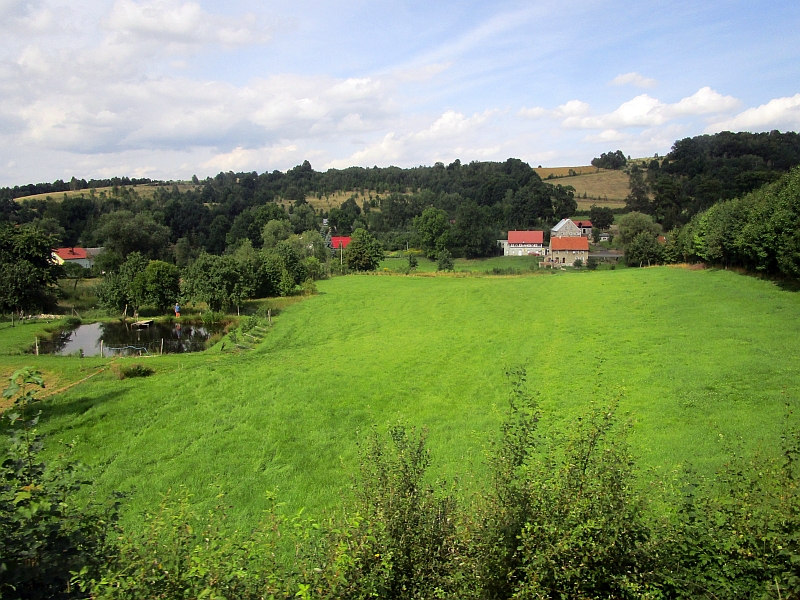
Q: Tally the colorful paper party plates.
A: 0